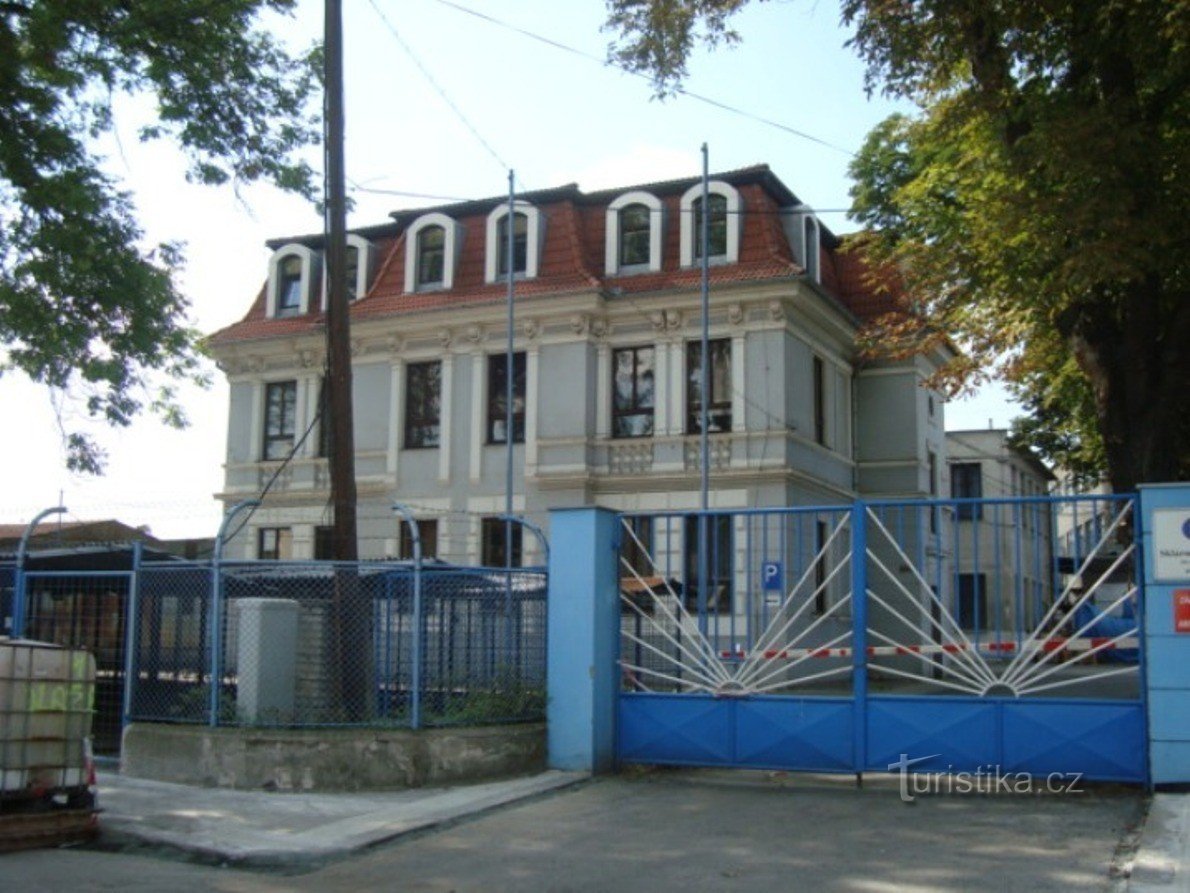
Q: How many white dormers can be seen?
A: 7